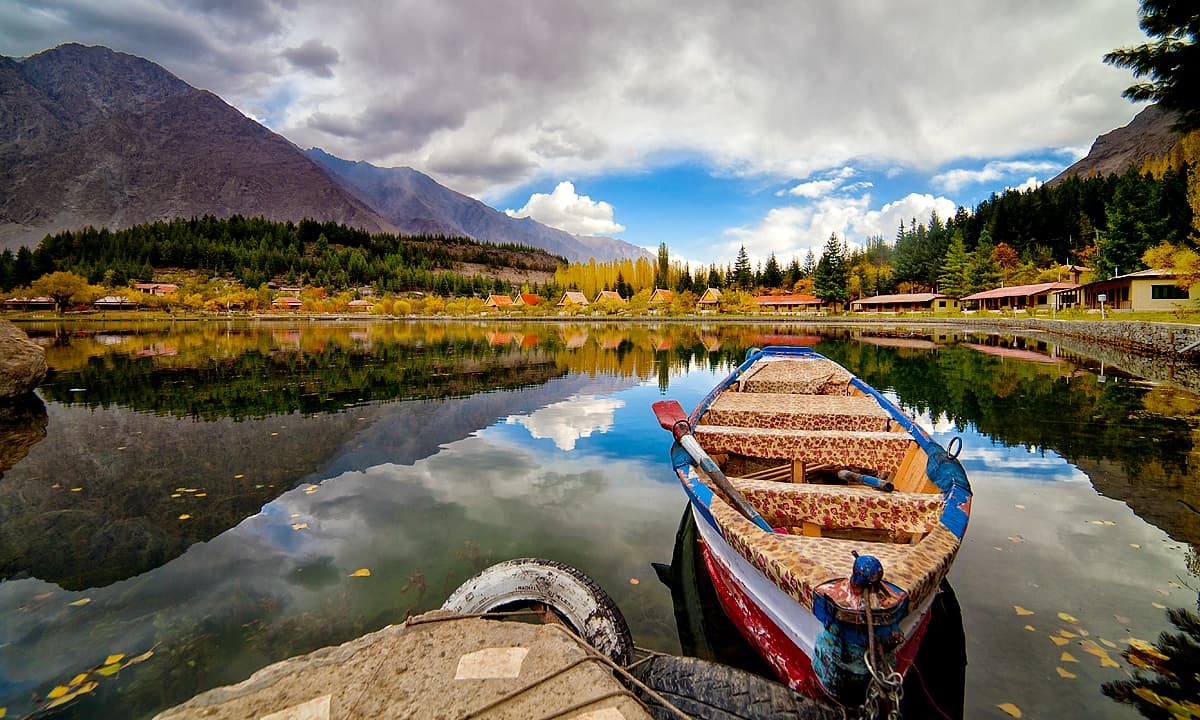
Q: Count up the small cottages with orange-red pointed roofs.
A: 6